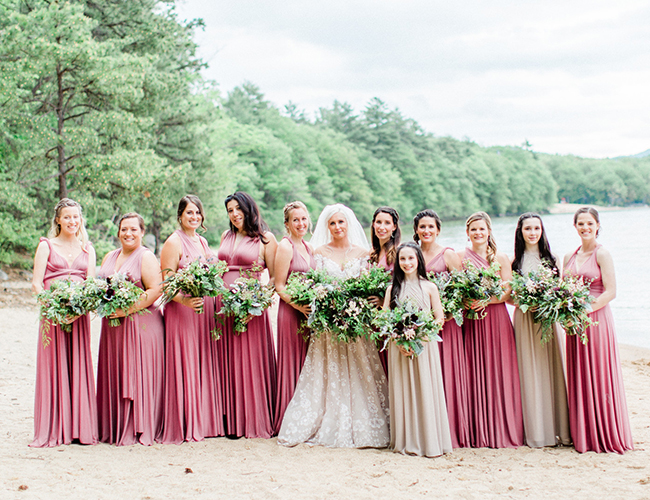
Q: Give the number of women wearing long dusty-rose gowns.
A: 9